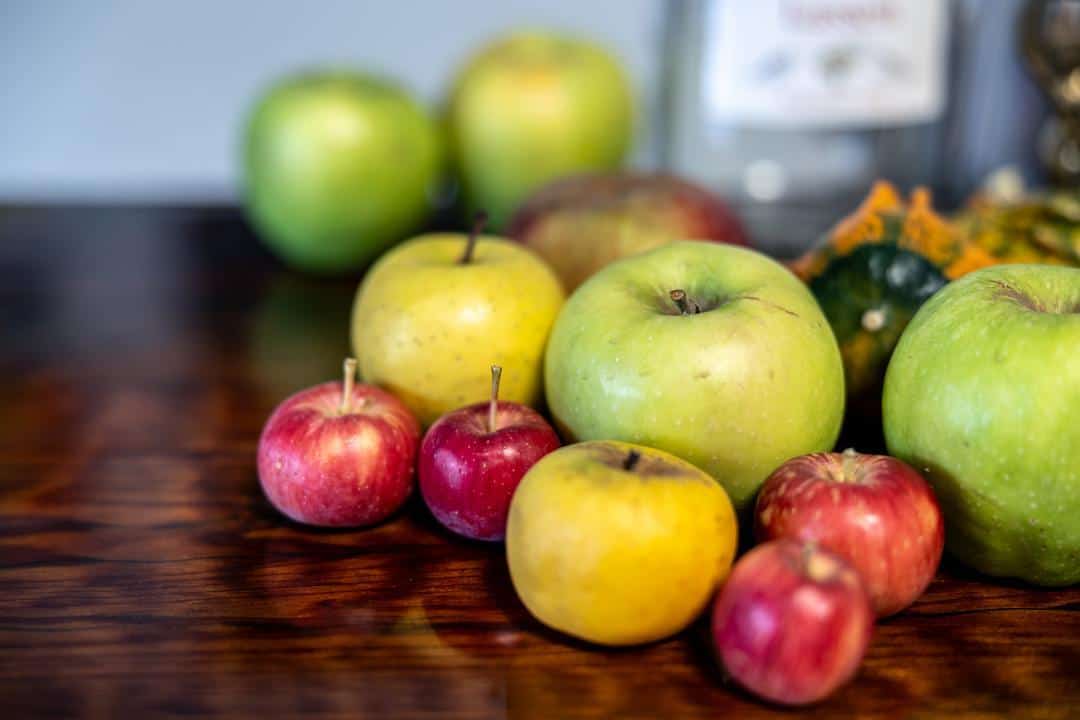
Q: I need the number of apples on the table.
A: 11